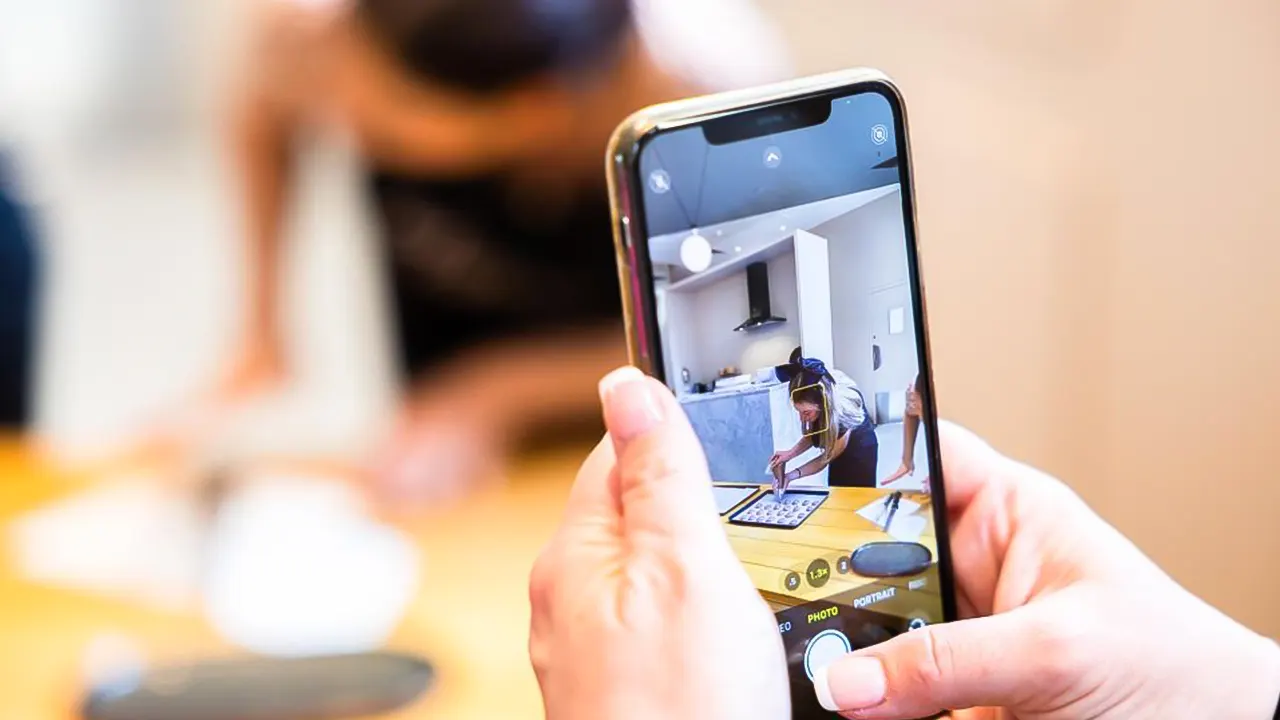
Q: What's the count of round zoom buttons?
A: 3